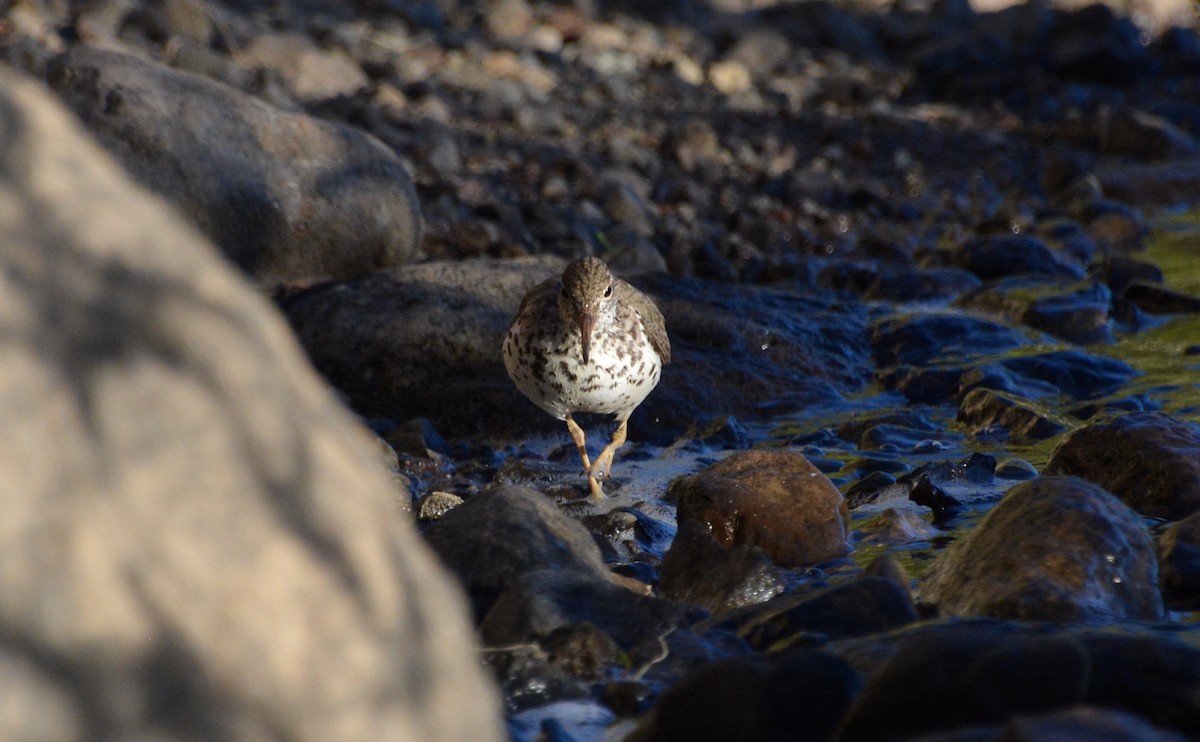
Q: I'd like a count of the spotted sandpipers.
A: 1